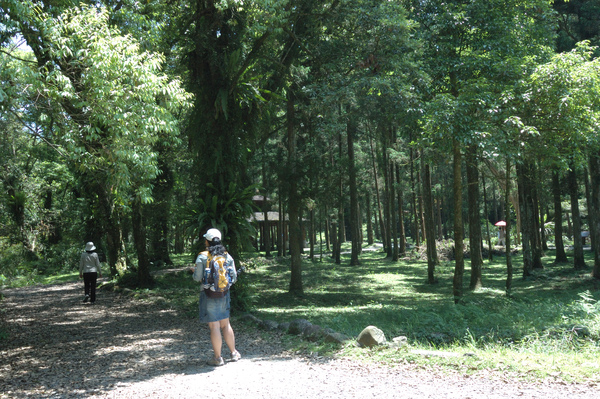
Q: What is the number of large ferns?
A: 2